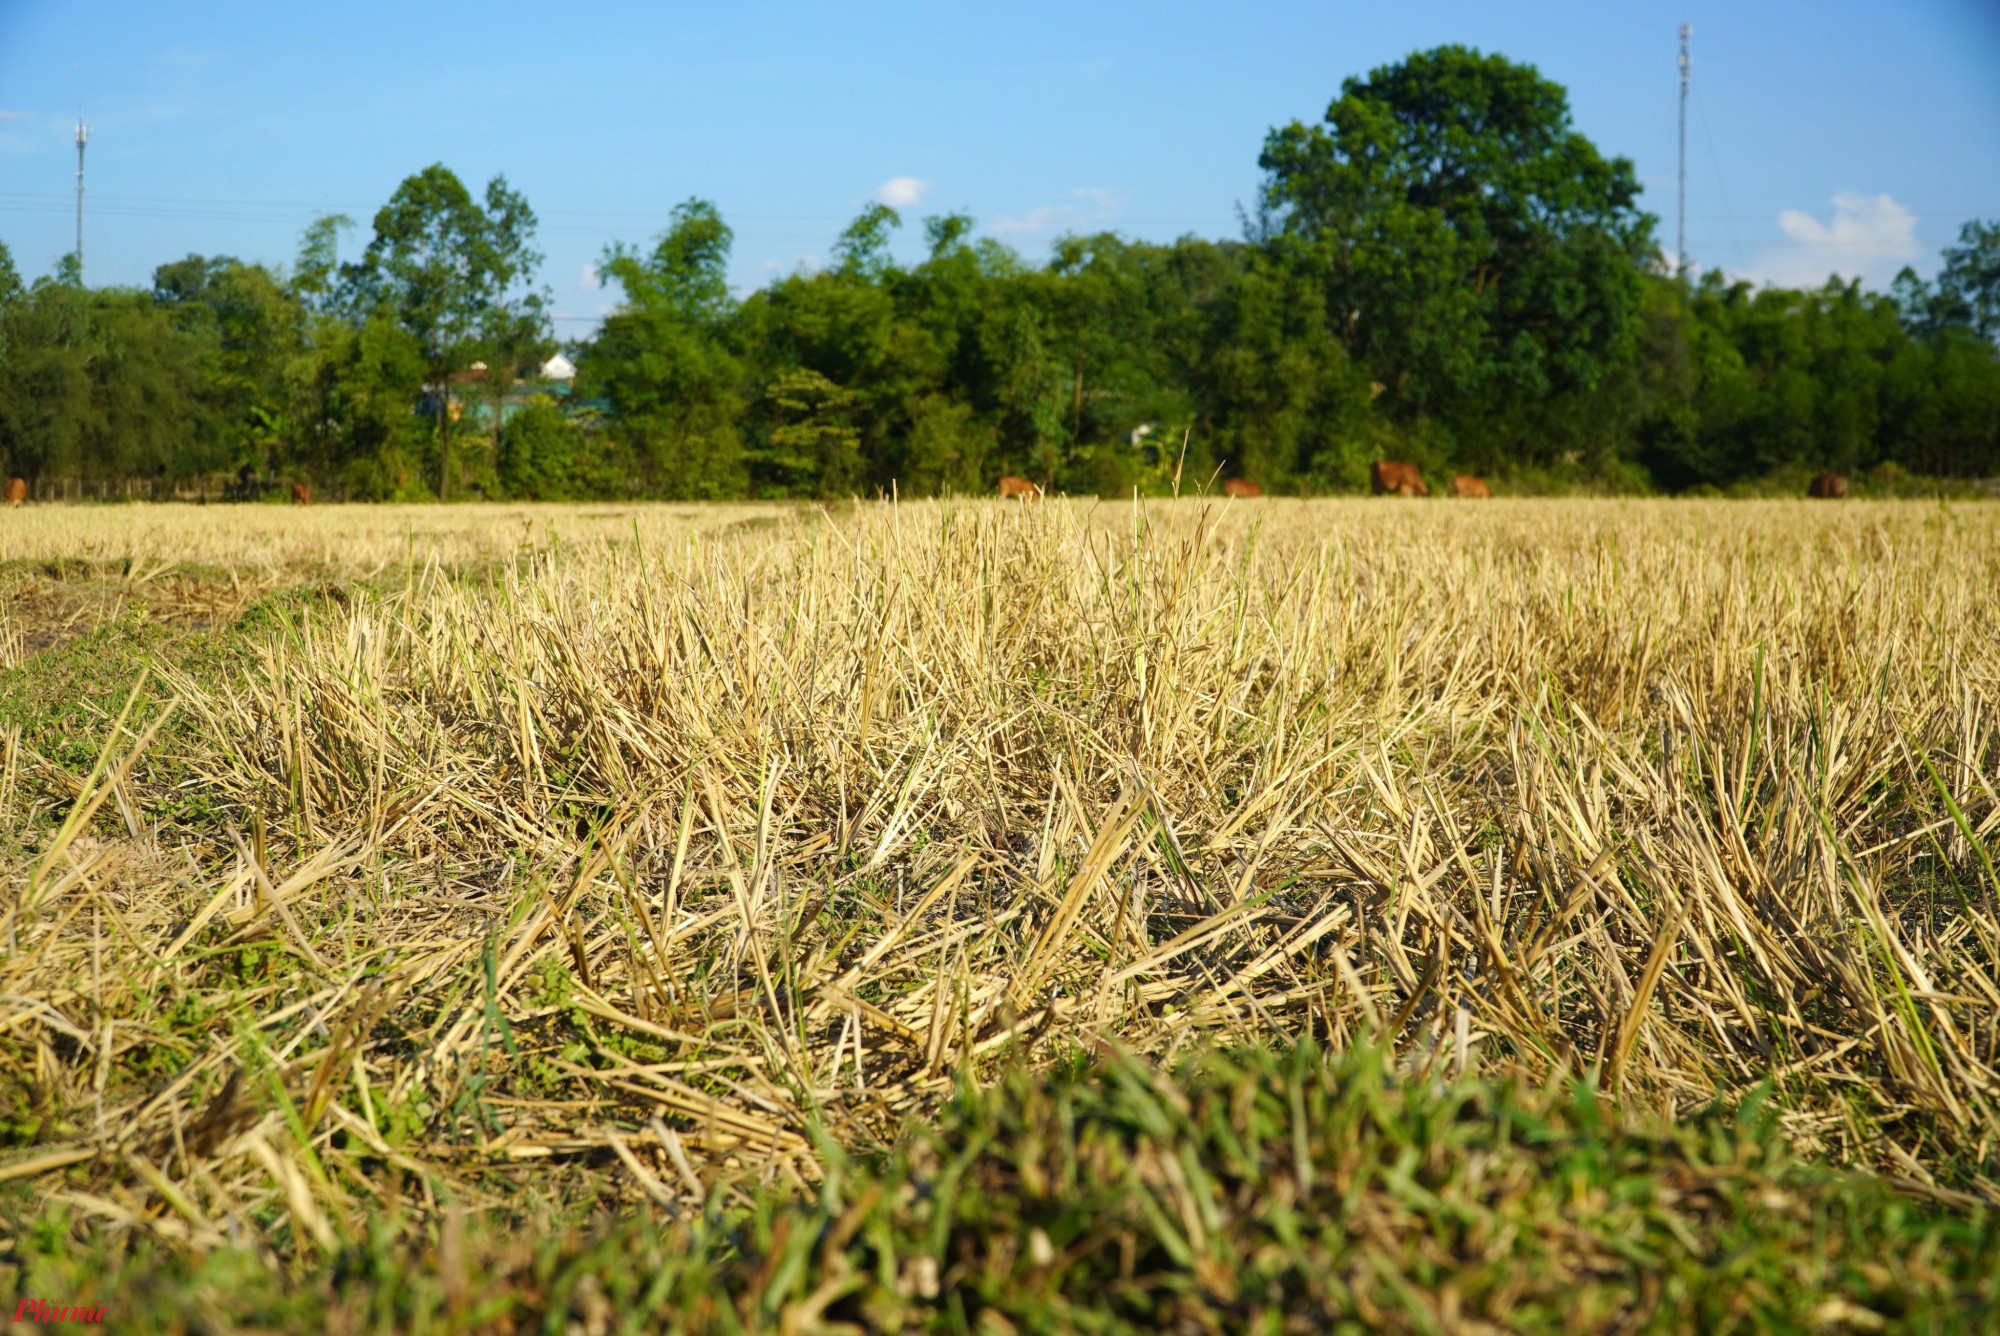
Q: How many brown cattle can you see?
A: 7